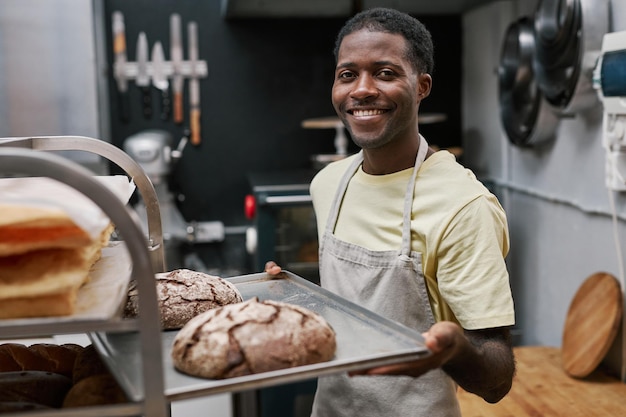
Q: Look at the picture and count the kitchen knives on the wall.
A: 5